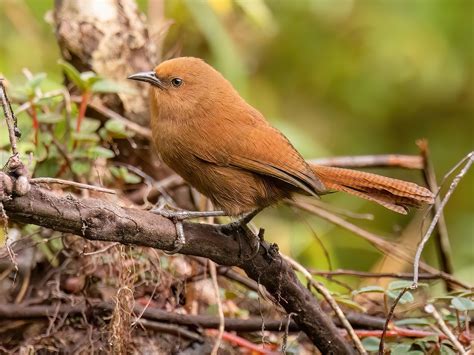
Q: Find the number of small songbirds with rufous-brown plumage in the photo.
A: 1